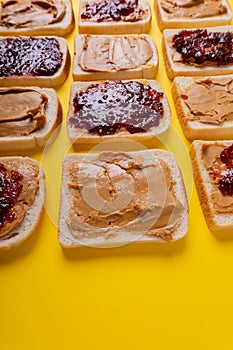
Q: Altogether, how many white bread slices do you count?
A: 12